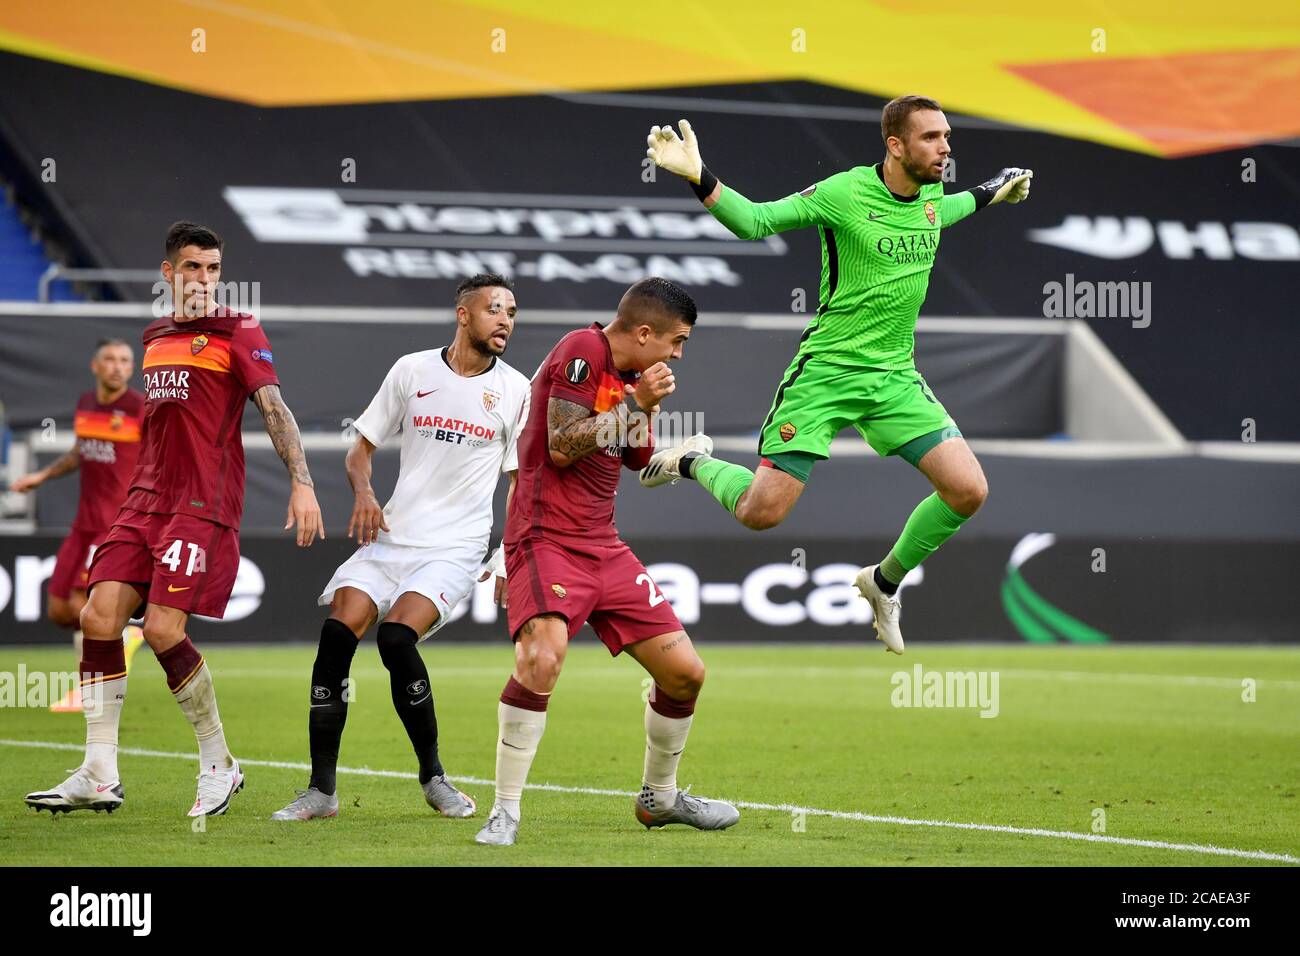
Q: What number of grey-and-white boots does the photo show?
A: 4